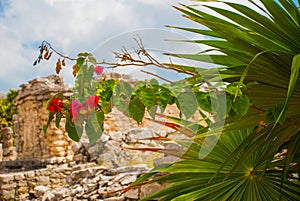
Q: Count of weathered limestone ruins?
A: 1